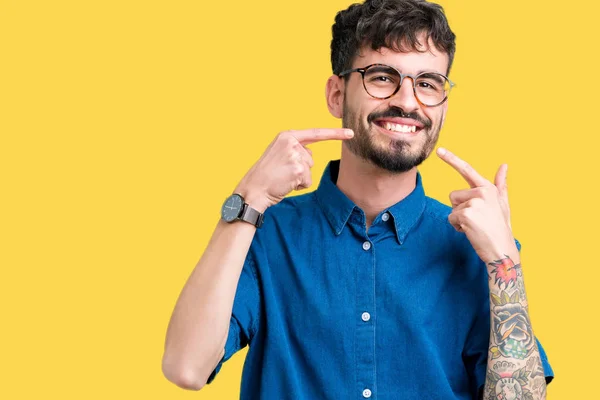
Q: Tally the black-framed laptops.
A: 0